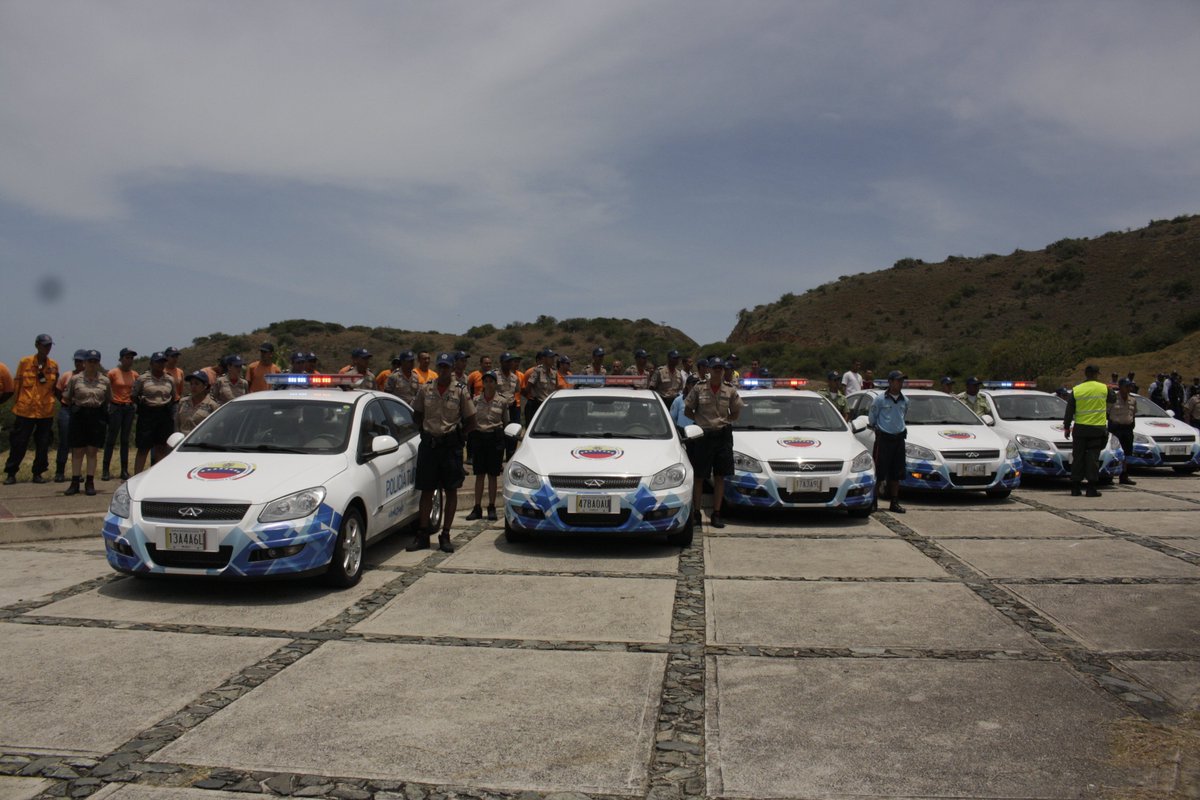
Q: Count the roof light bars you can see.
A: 6